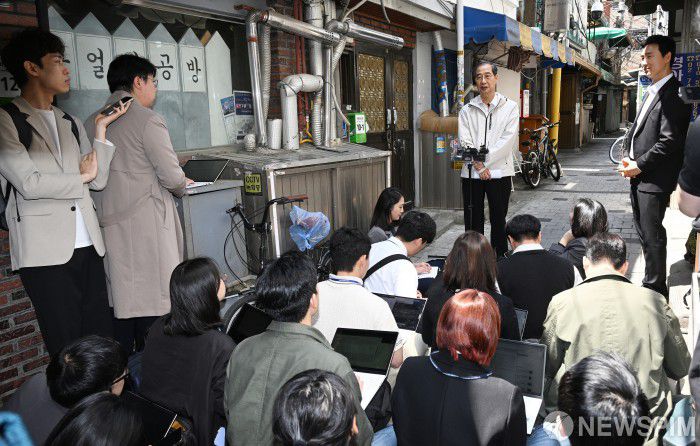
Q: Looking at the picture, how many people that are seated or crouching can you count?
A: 14